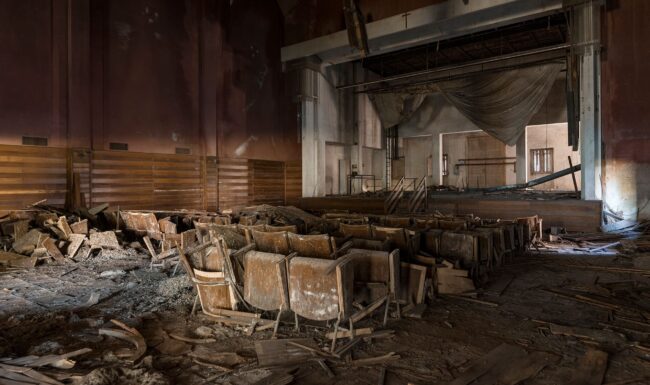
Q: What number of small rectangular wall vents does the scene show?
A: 3